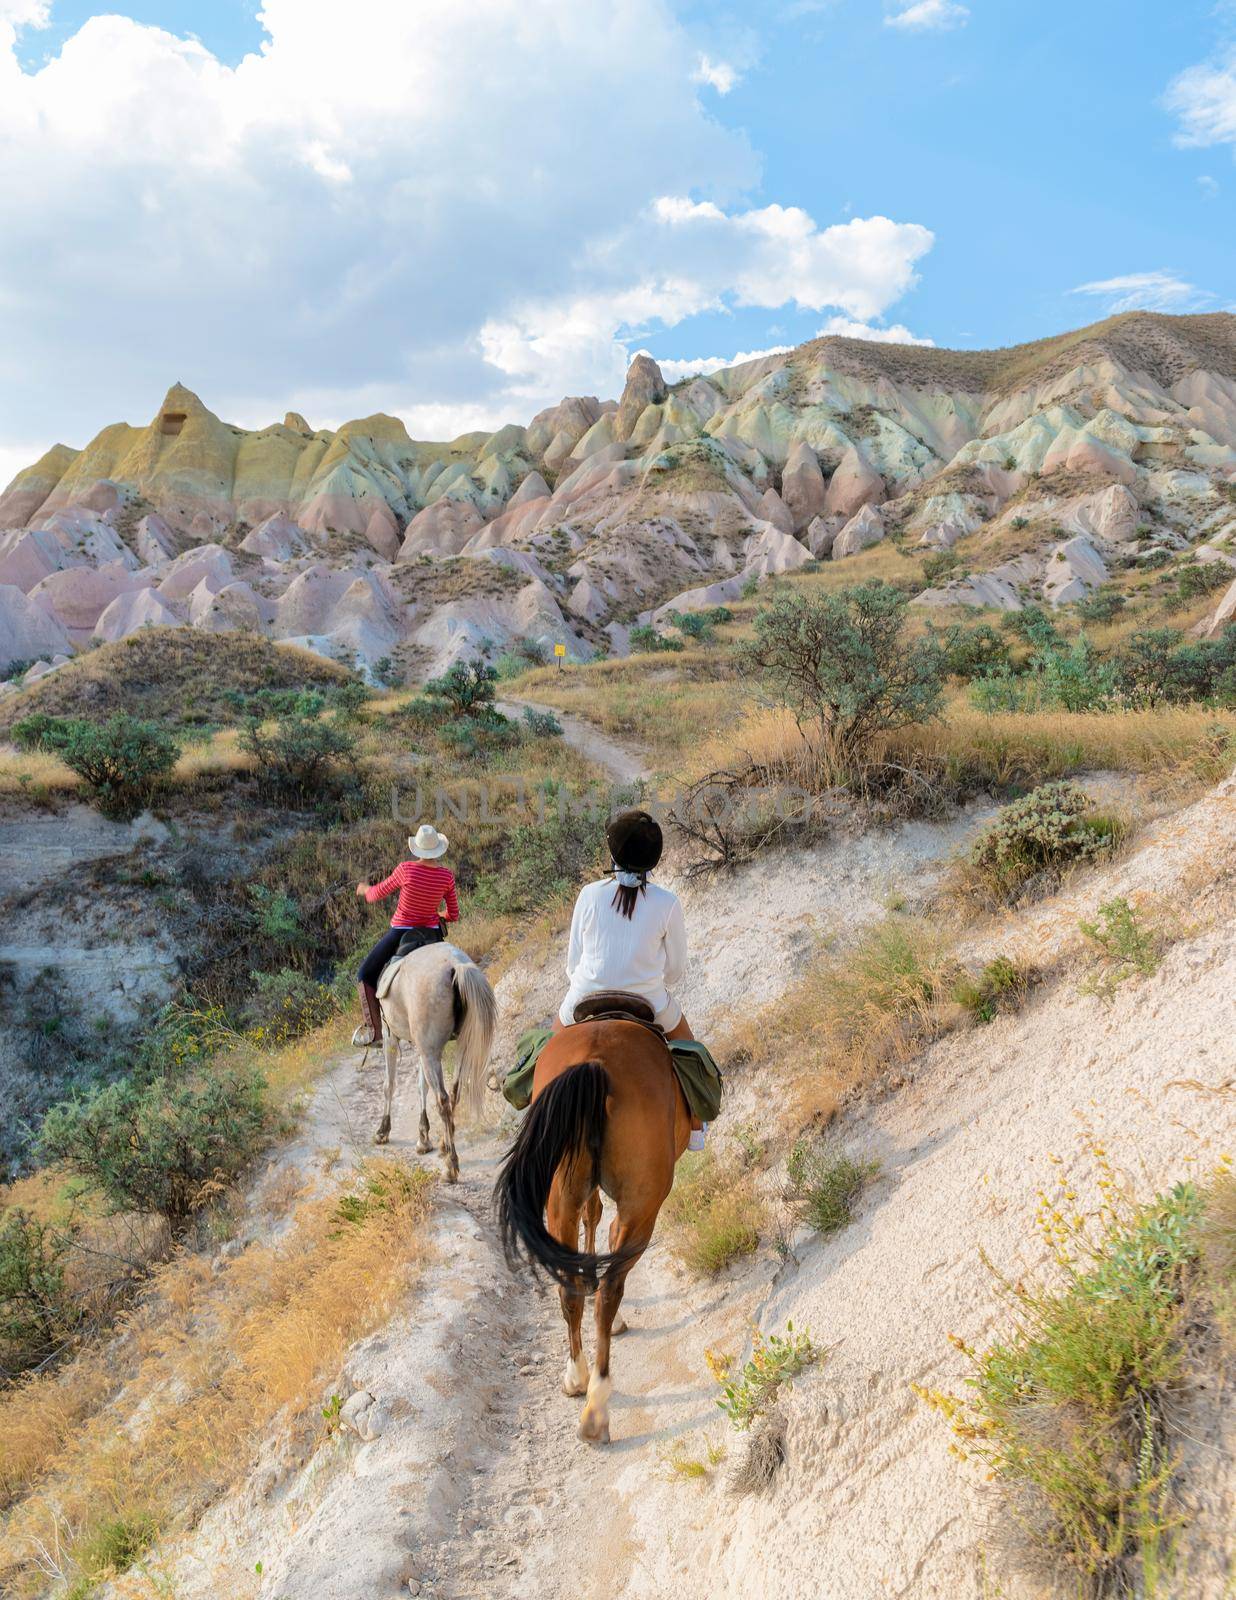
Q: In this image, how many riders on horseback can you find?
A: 2